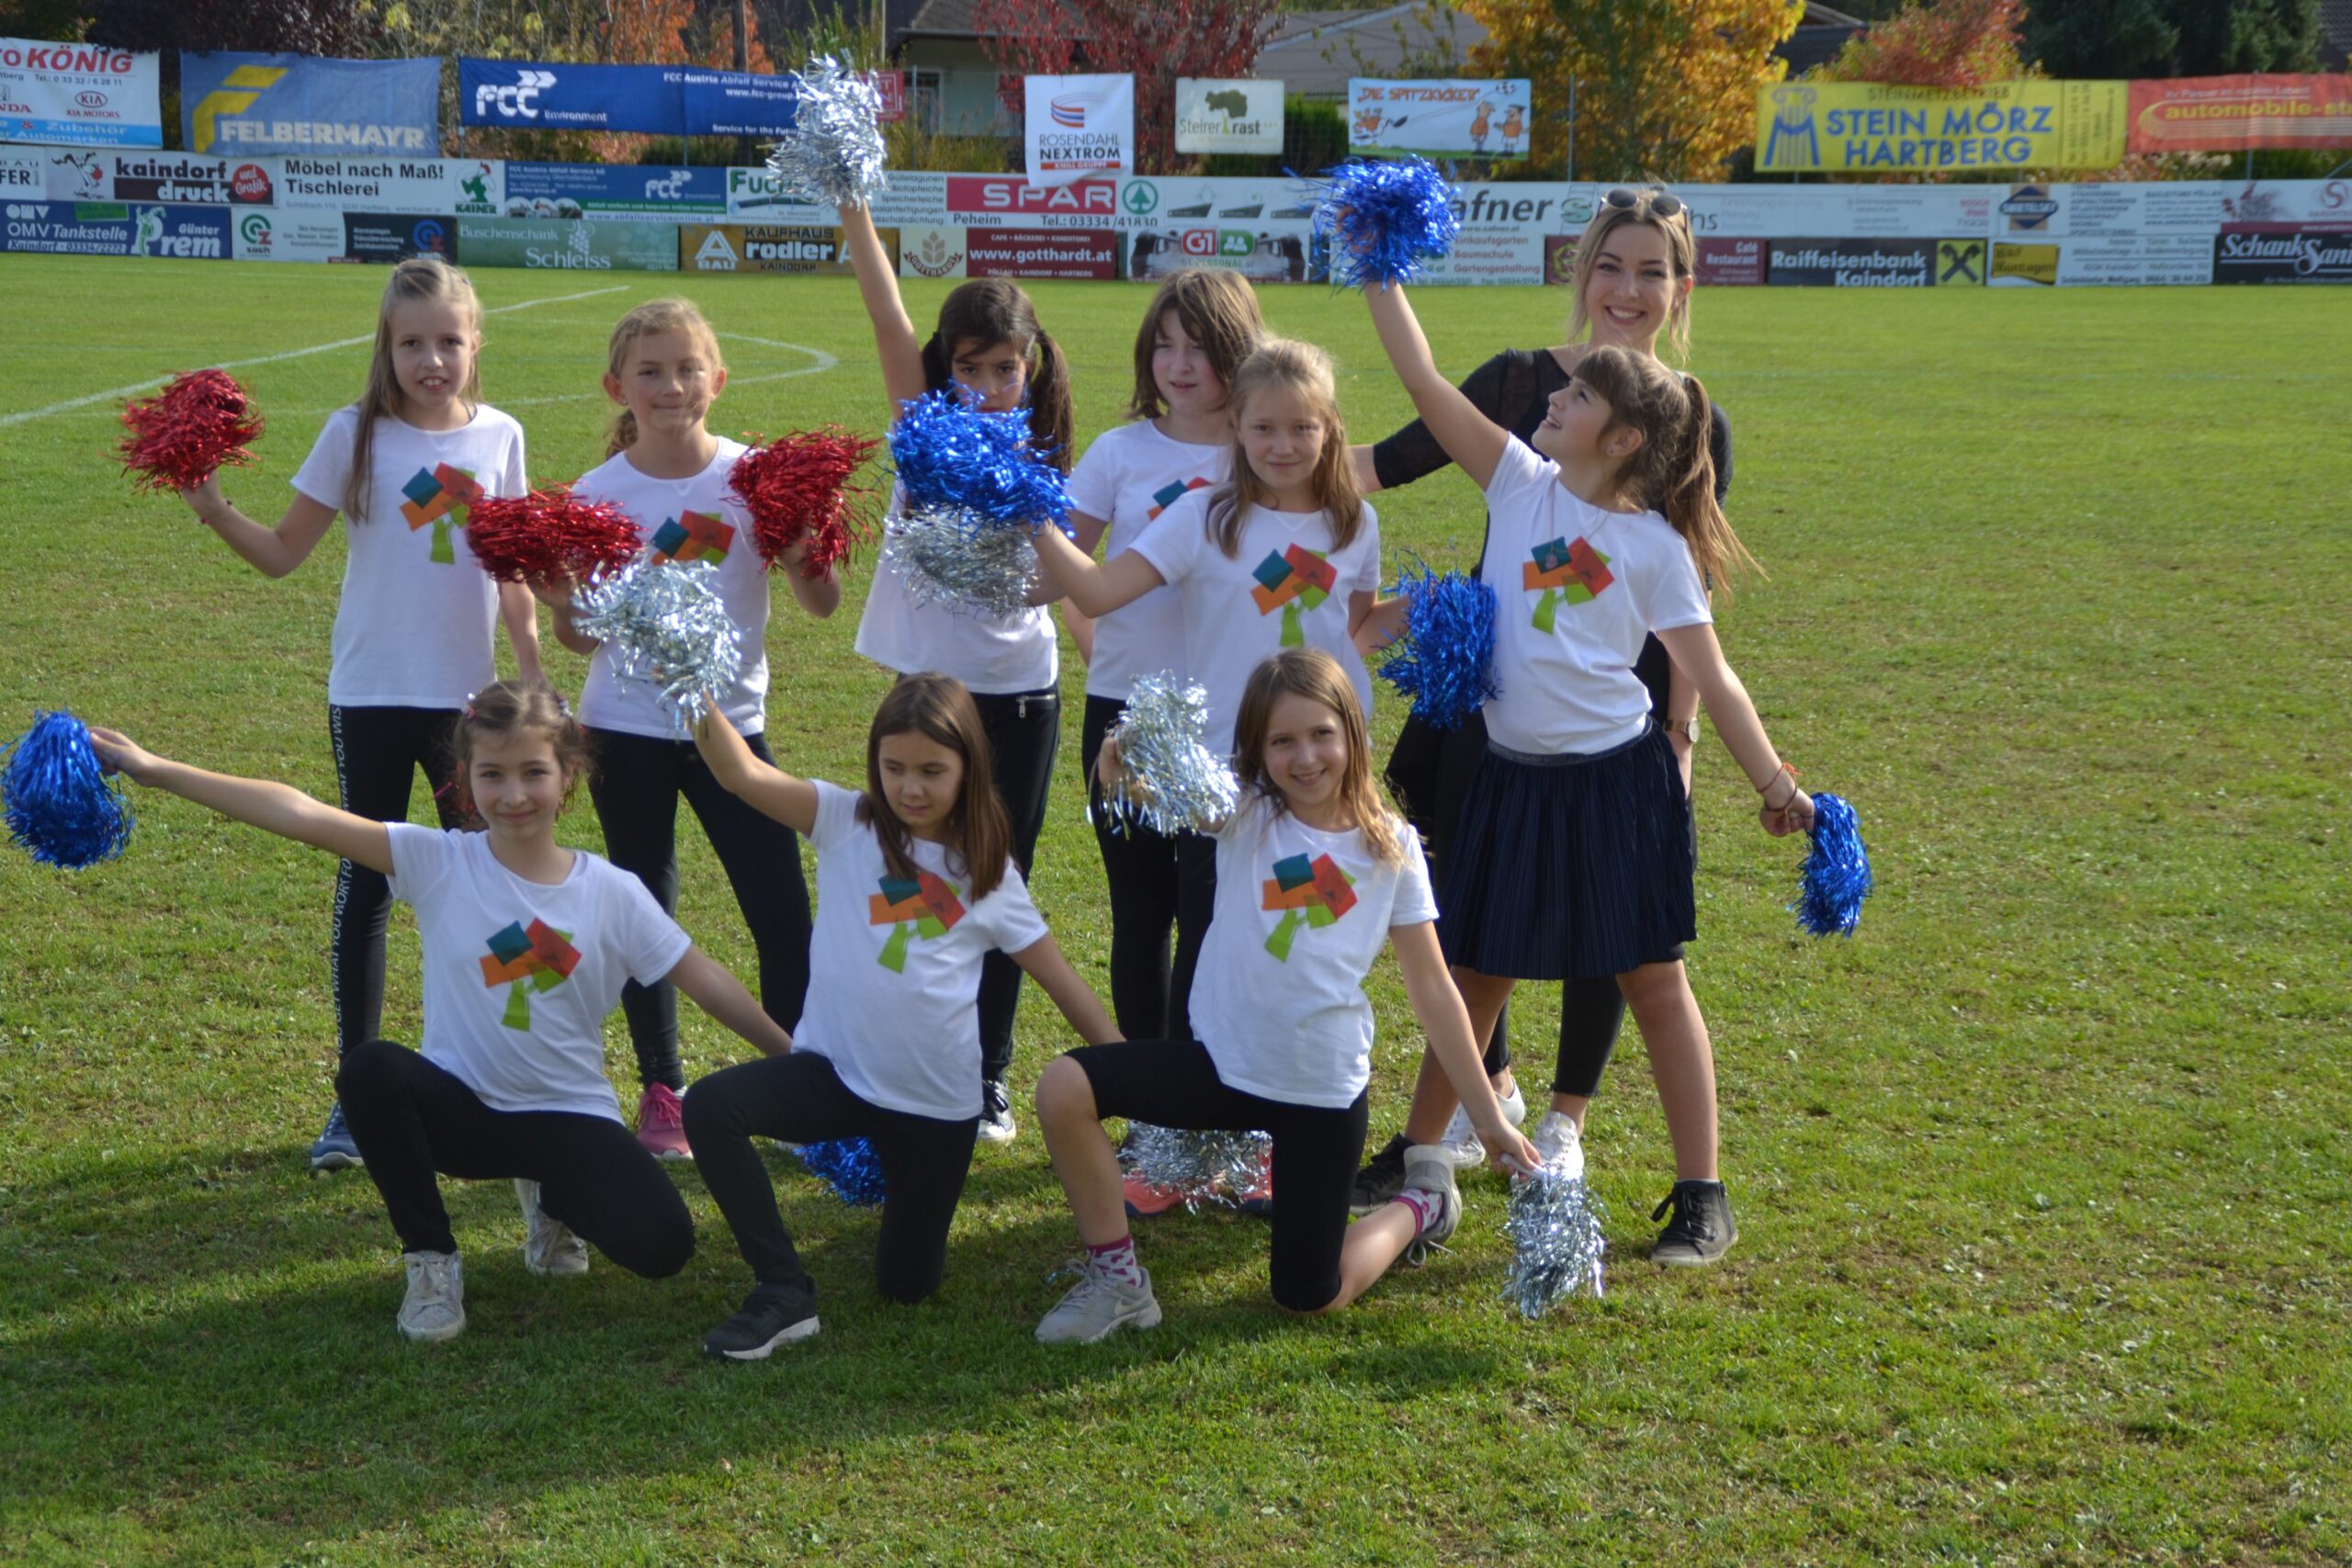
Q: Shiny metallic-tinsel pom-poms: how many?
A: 15